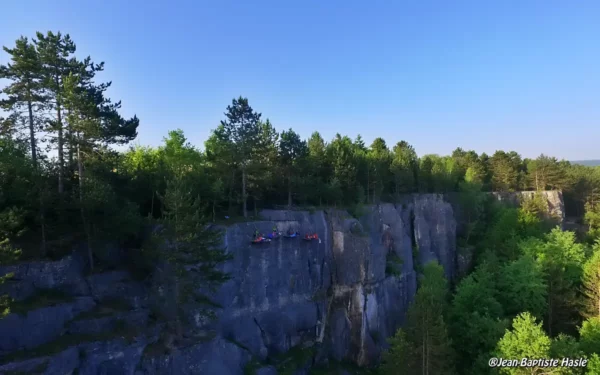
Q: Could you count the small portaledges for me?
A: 4